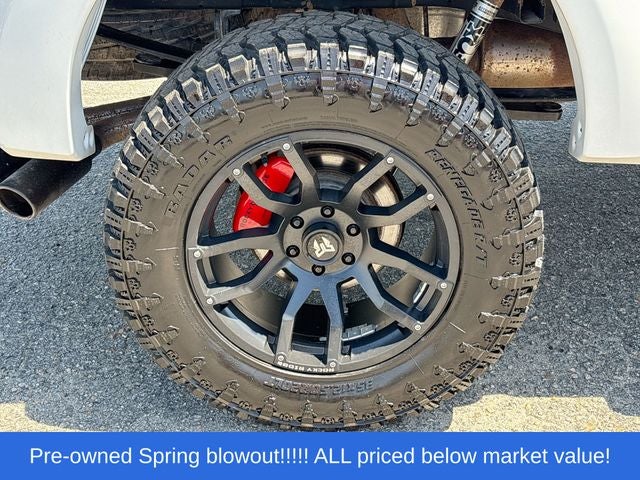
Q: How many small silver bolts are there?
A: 10